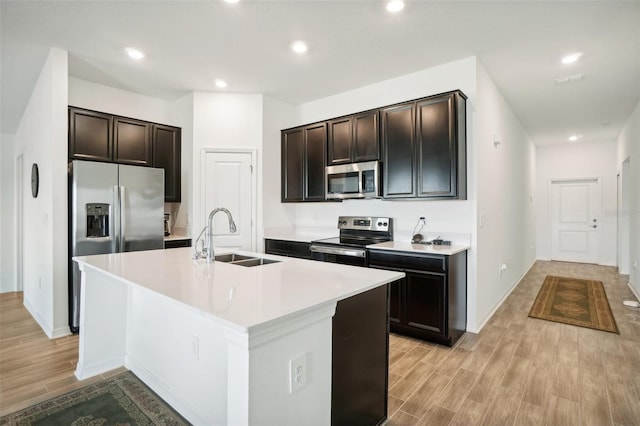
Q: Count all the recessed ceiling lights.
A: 7